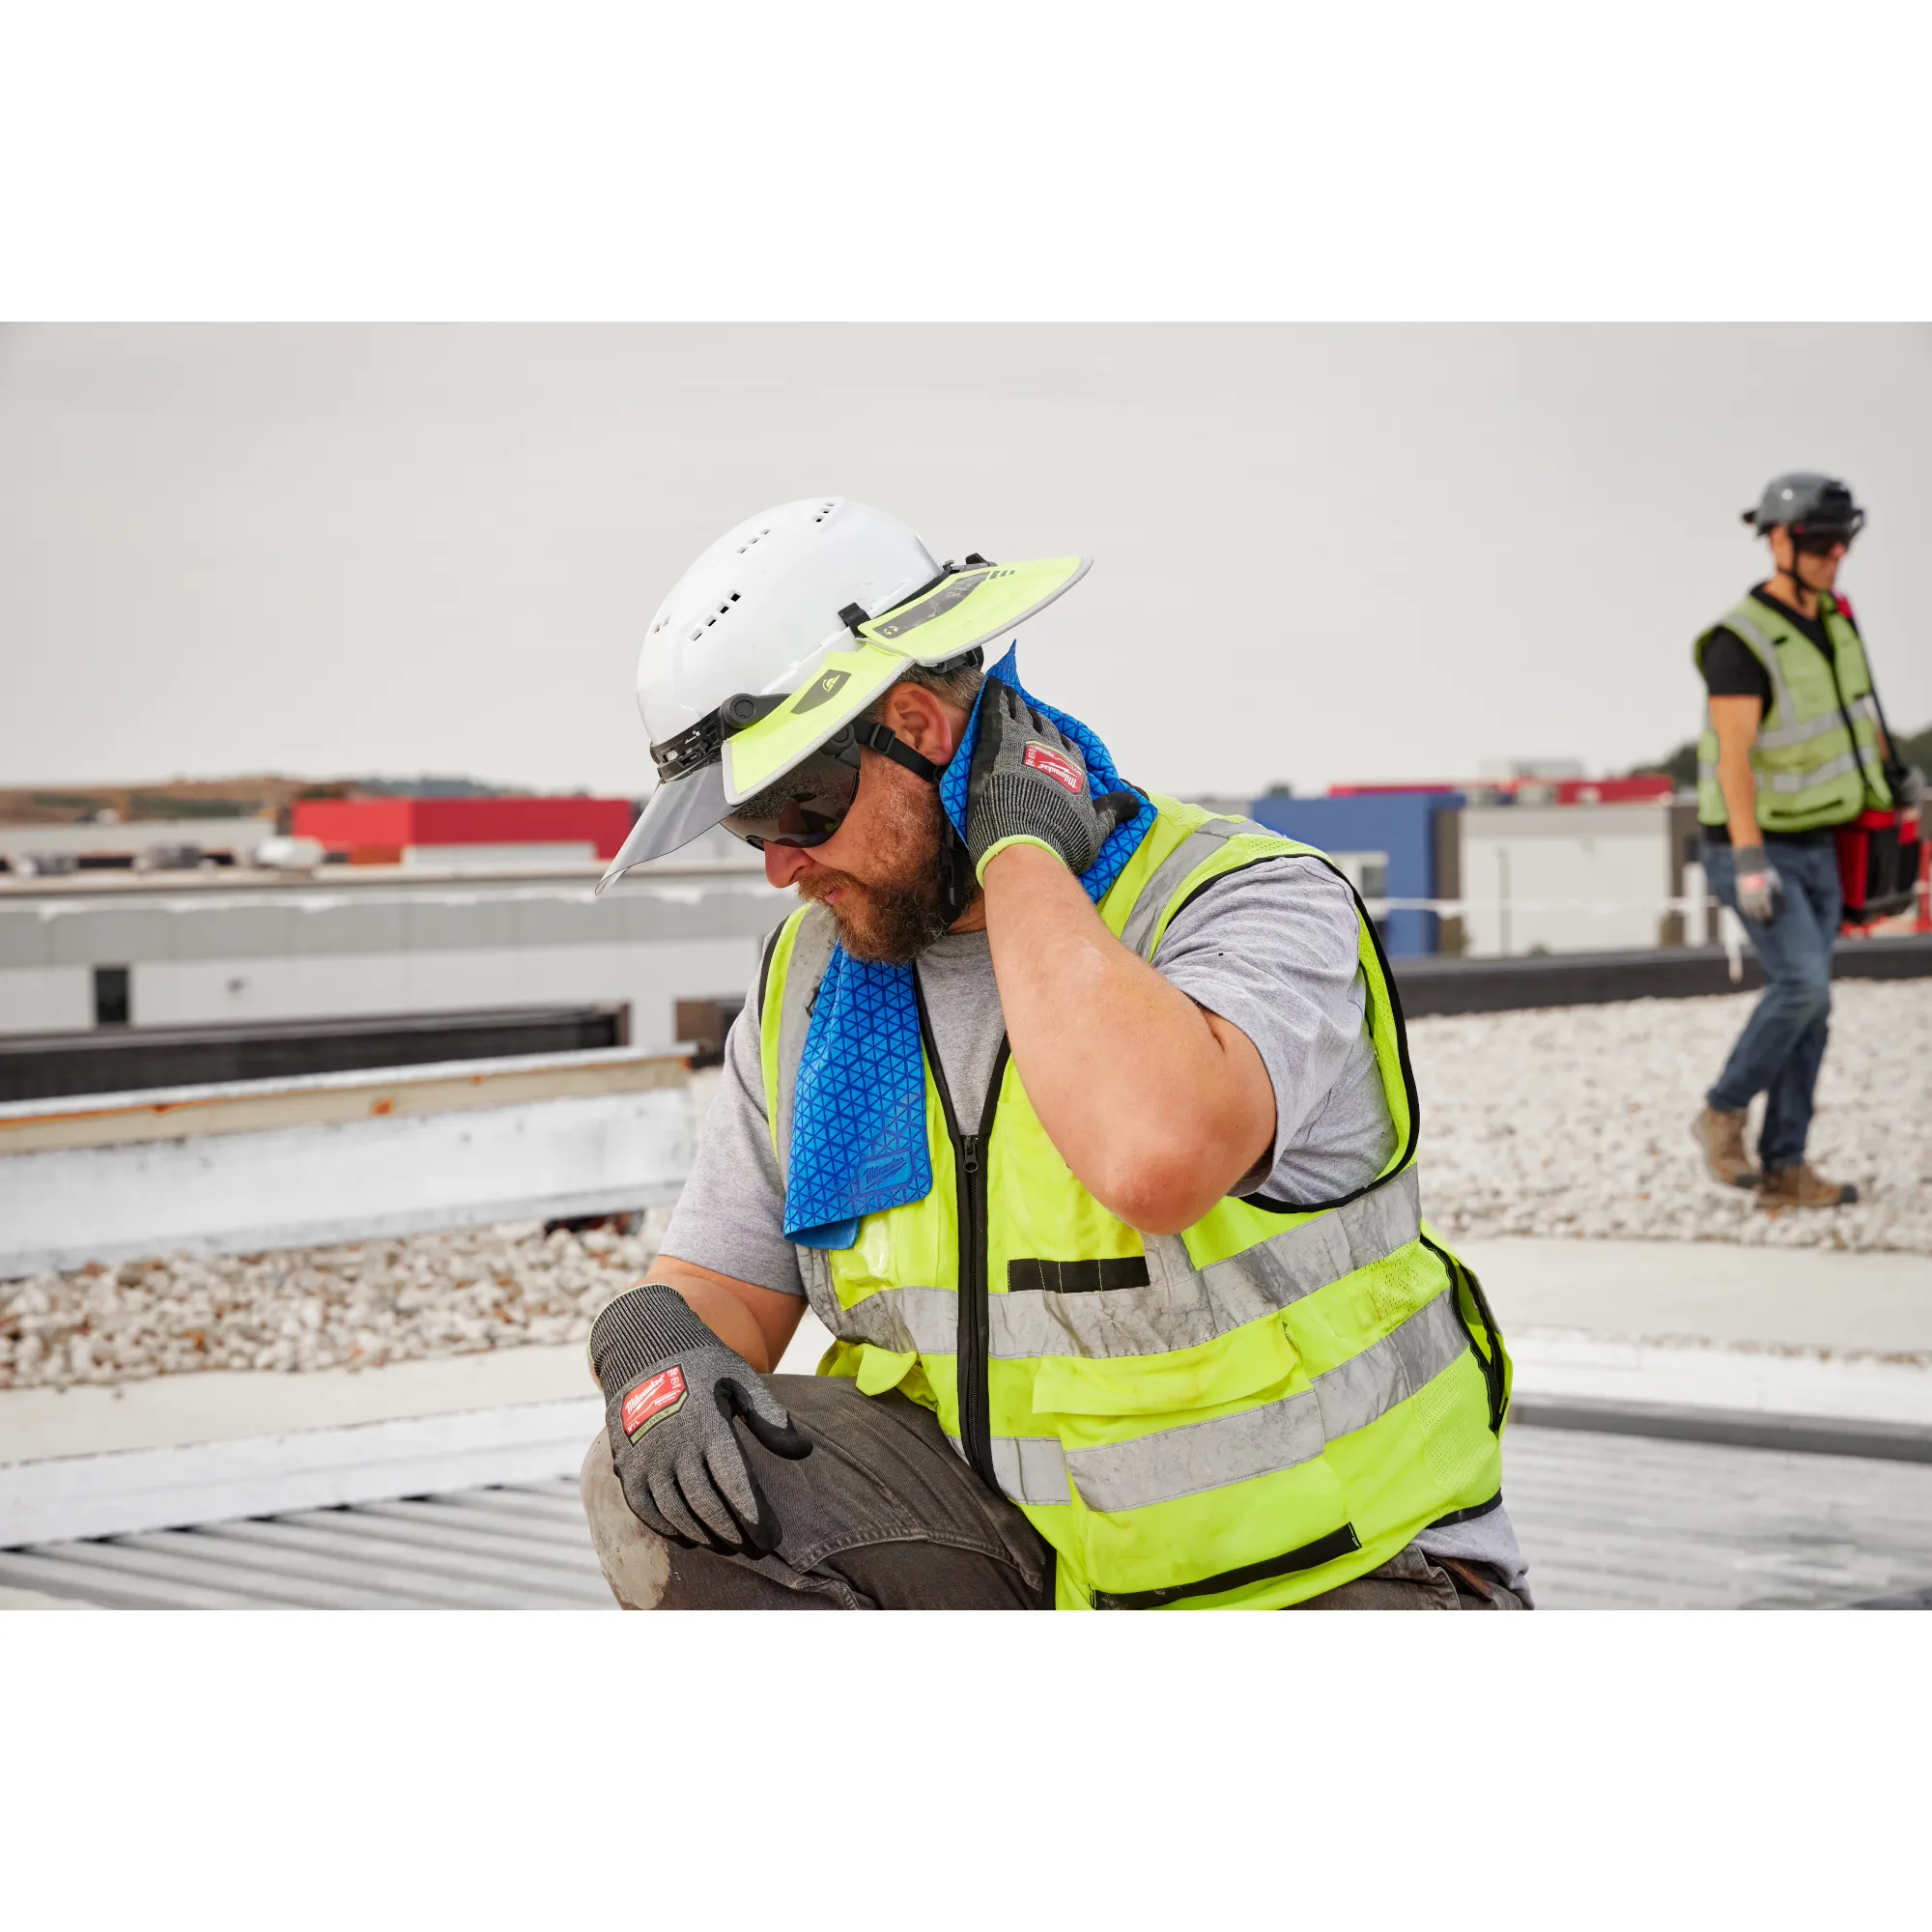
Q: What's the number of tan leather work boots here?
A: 2